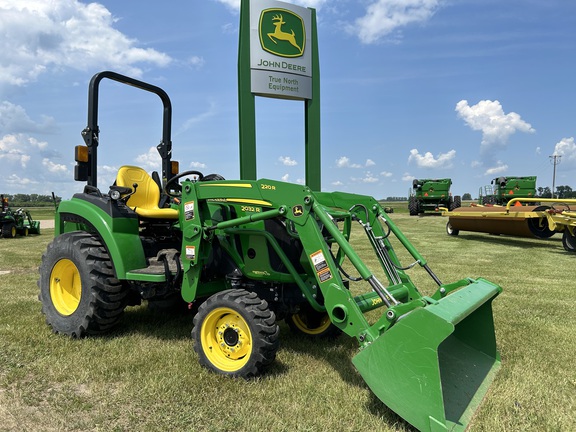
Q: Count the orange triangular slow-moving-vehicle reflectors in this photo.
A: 3